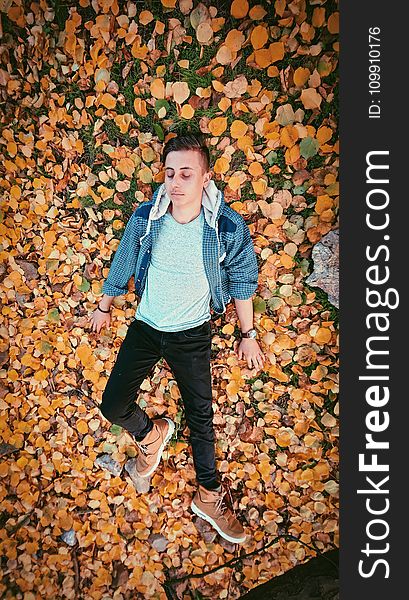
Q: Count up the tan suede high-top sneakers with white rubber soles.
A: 2